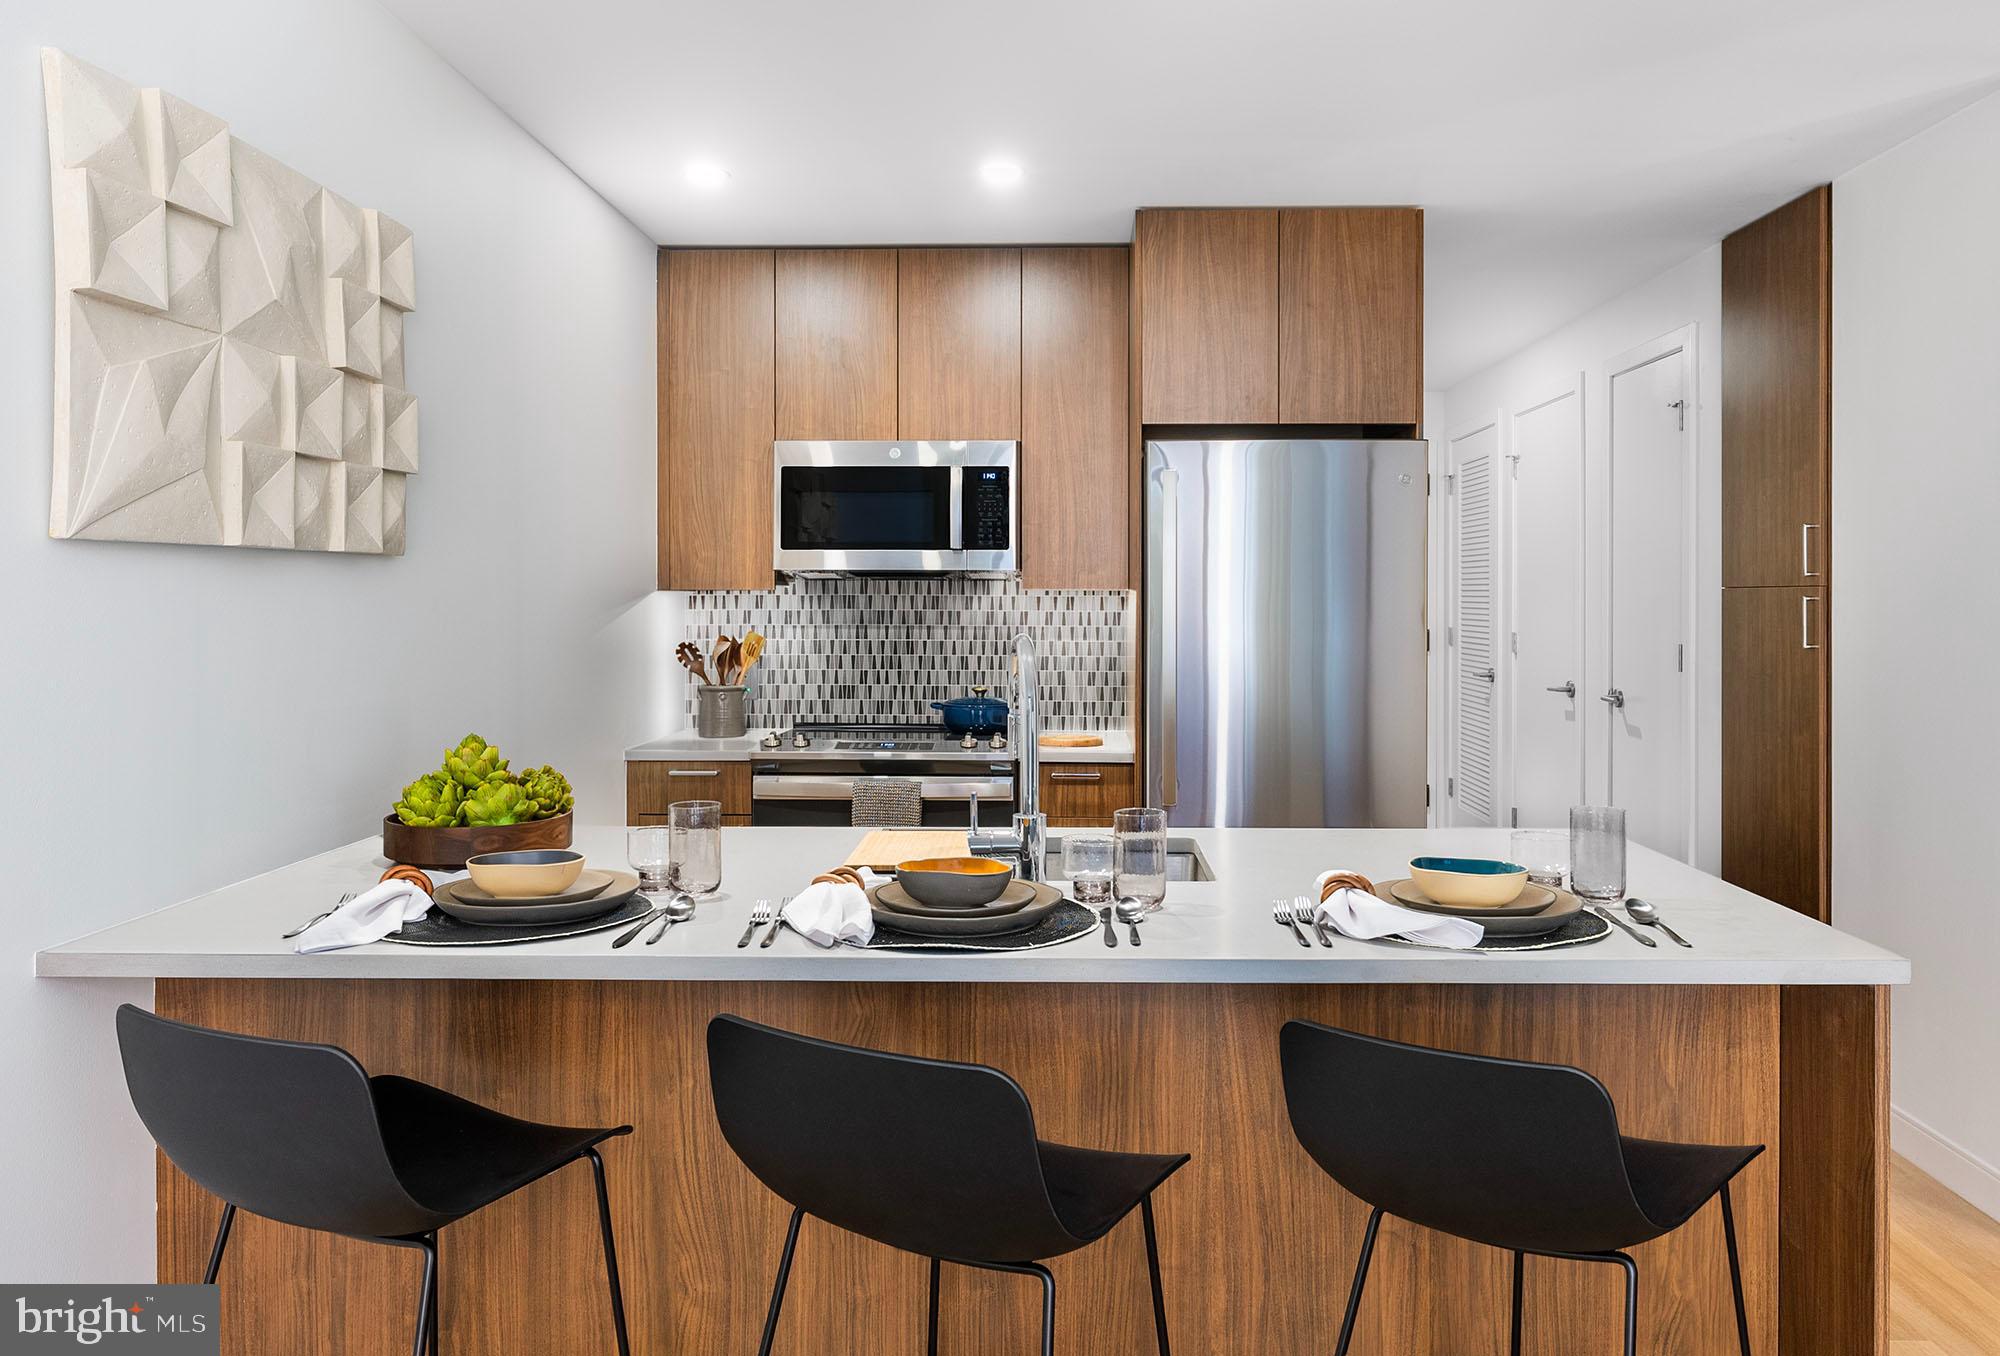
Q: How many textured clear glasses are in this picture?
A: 6